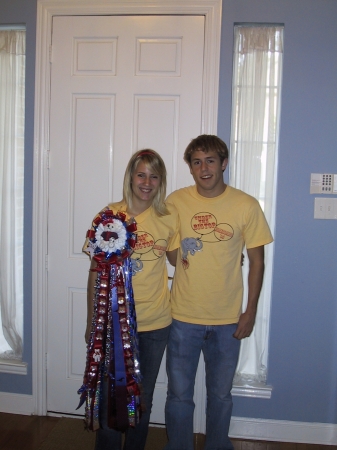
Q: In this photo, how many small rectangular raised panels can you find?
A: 2